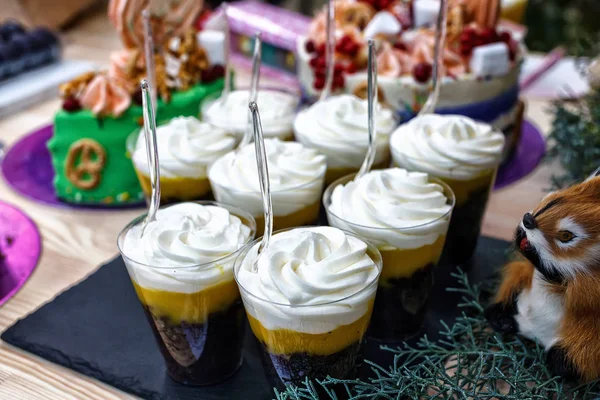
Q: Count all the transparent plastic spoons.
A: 8